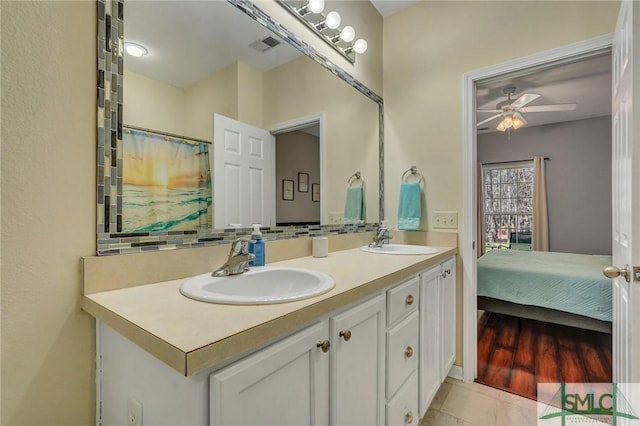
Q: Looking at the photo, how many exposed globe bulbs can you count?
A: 4